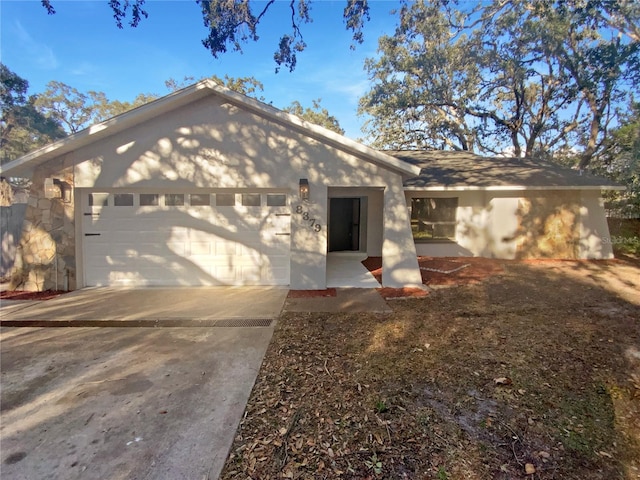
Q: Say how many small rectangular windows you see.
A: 8